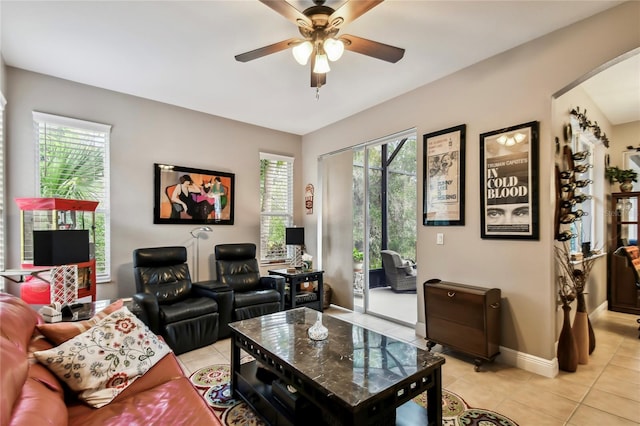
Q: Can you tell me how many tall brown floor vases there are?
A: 3